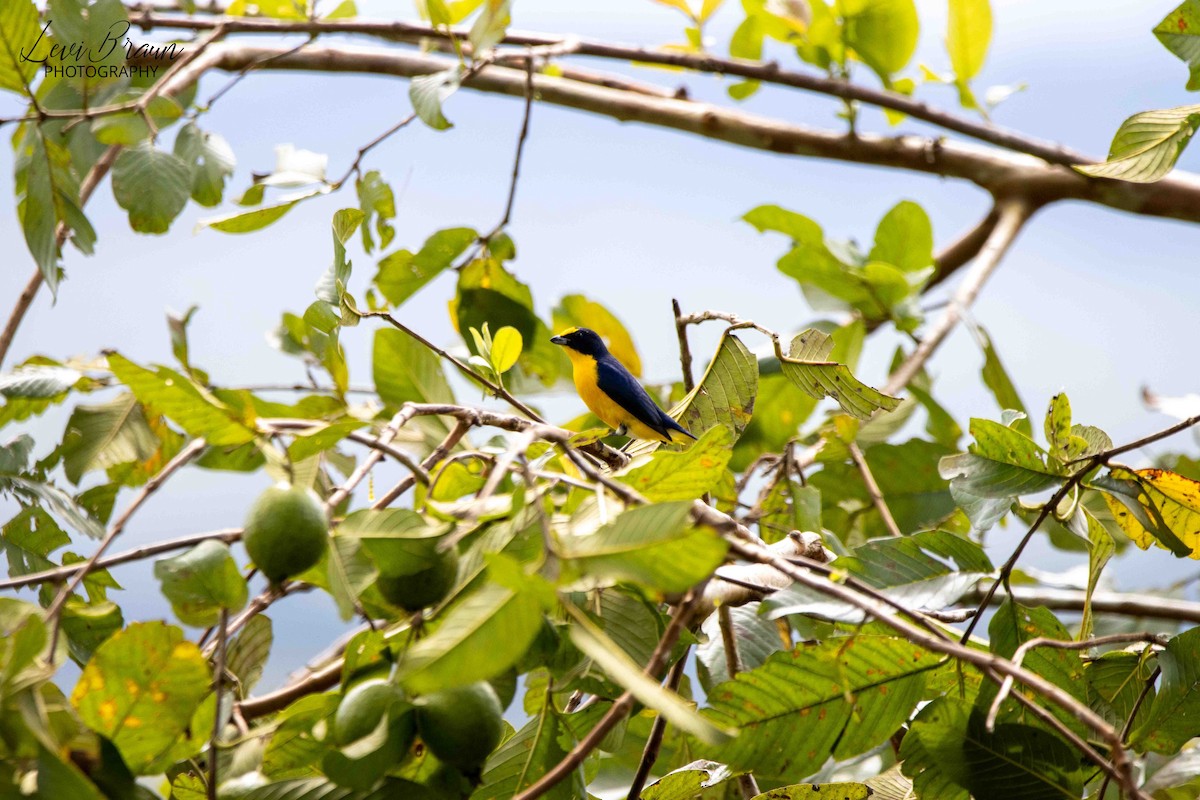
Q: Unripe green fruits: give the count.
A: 4